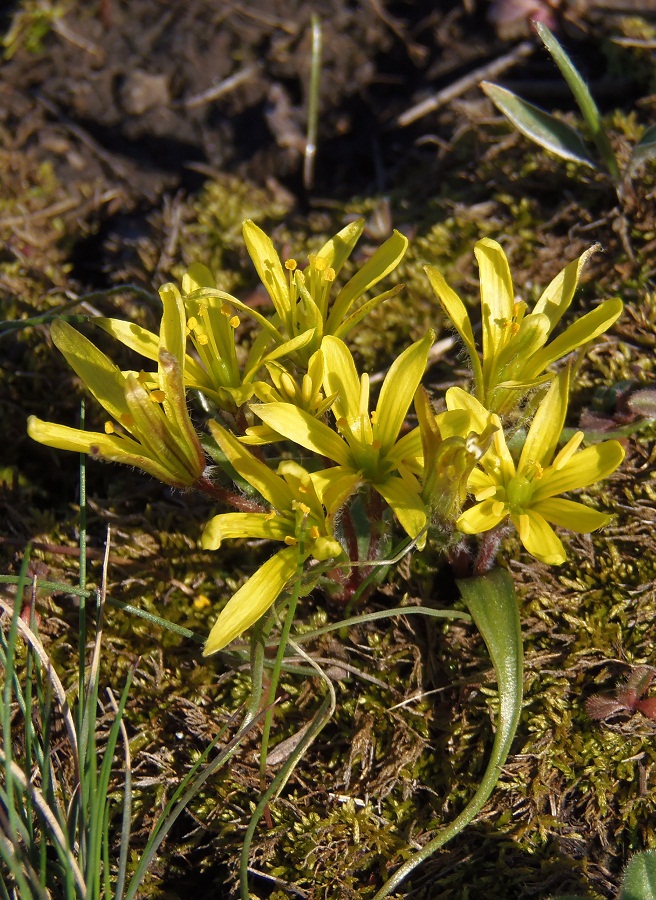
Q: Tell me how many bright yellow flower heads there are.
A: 8